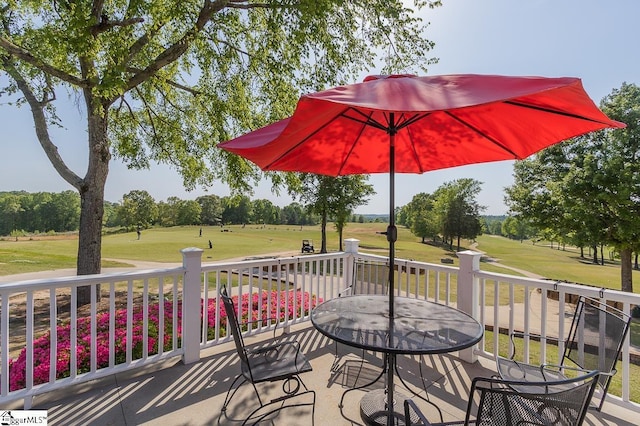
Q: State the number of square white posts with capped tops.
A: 3